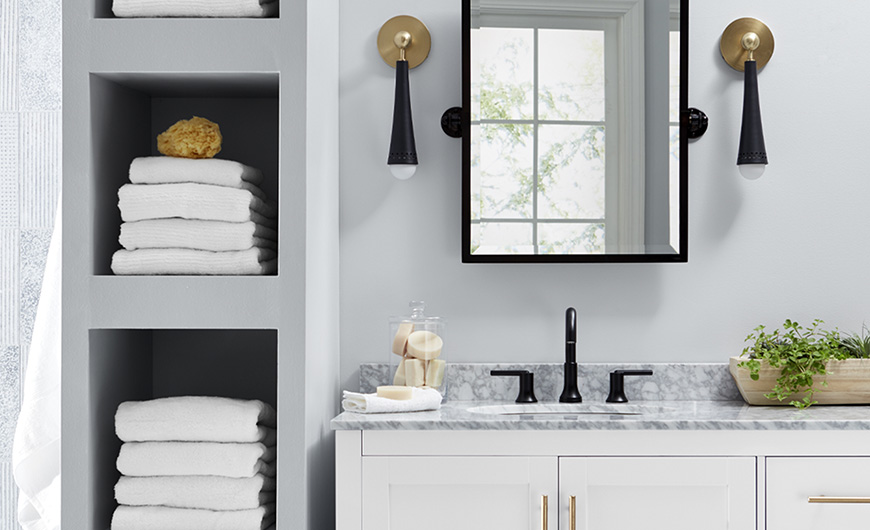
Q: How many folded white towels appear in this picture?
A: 10